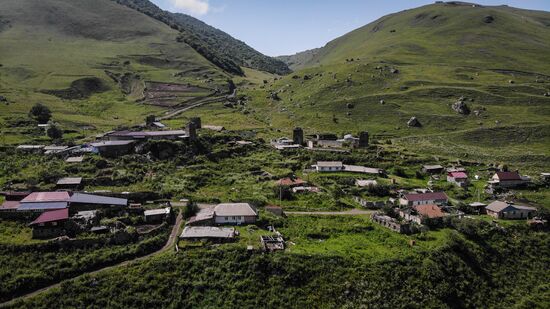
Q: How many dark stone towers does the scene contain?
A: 5